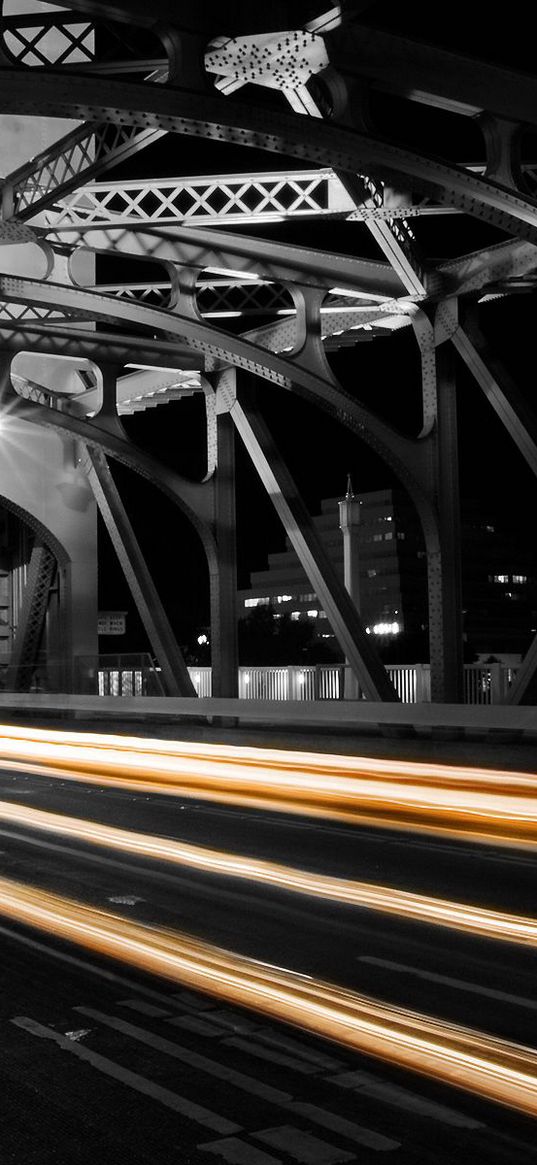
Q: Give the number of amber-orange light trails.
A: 3